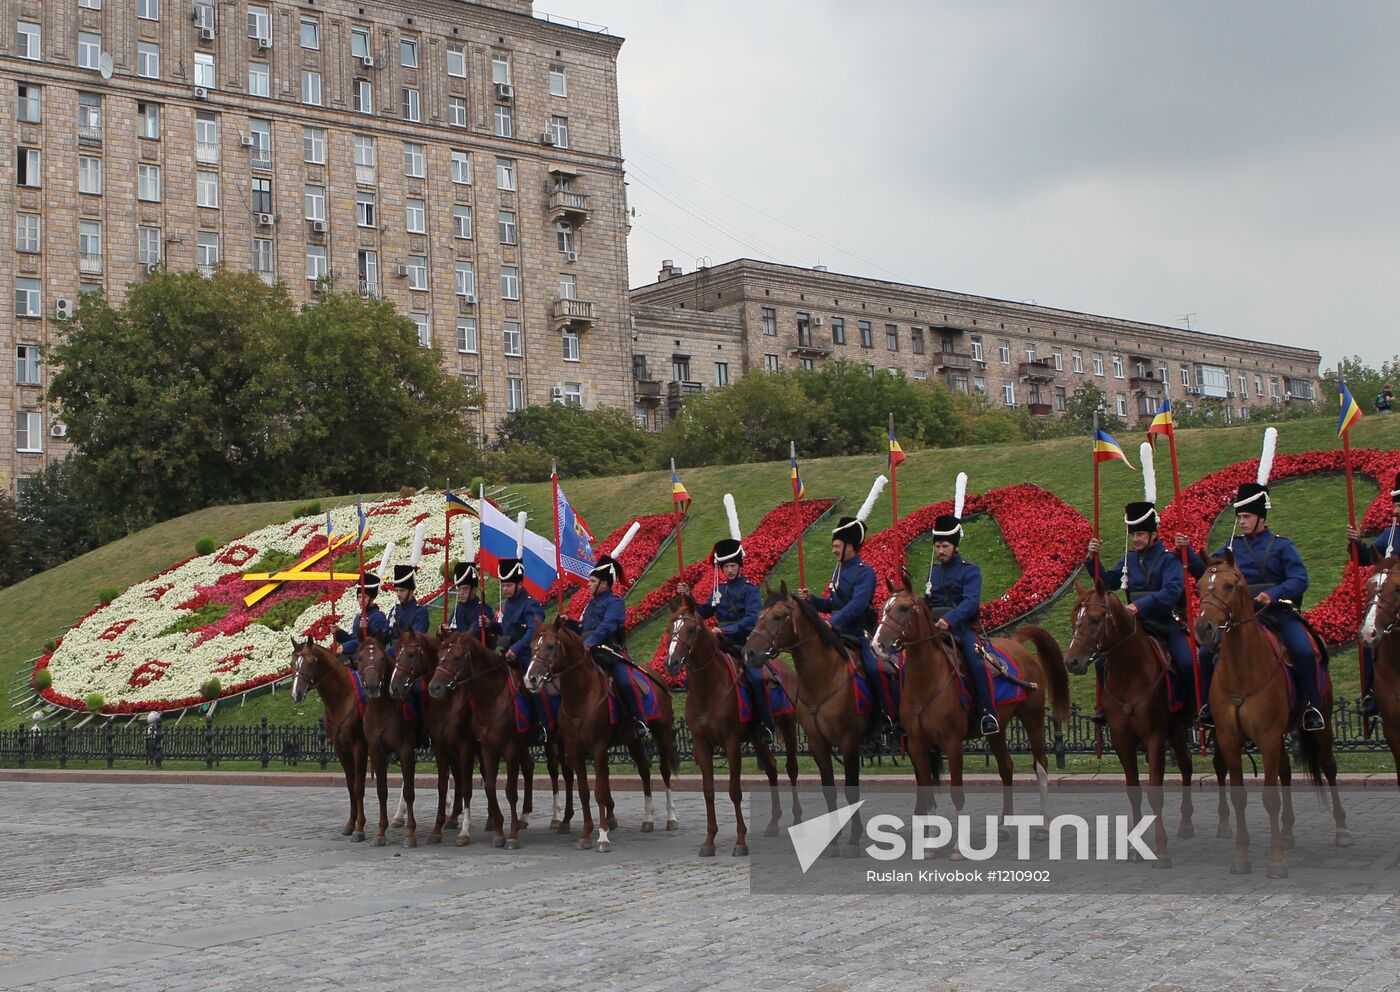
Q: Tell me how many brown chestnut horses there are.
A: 11